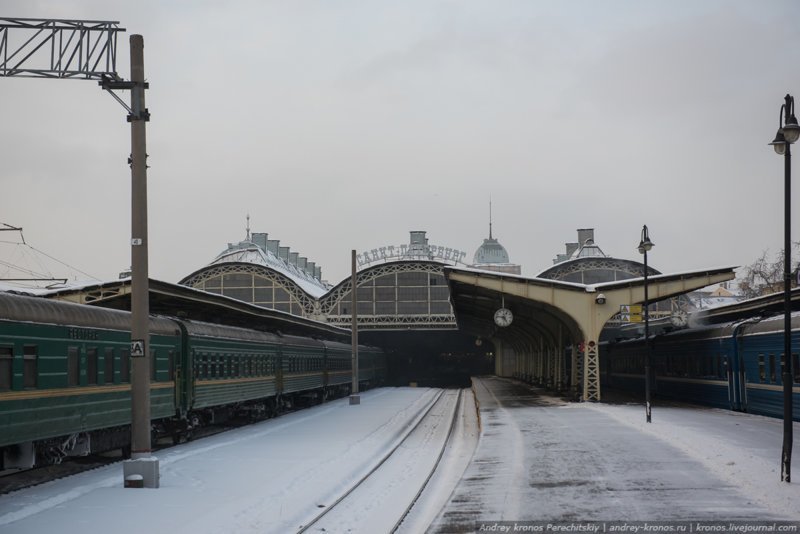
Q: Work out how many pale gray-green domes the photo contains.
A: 1